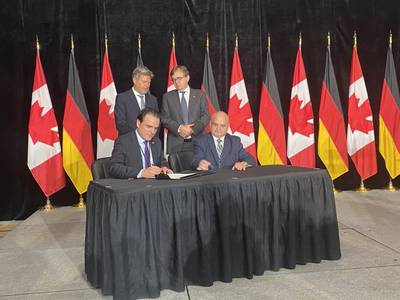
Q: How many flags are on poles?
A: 12